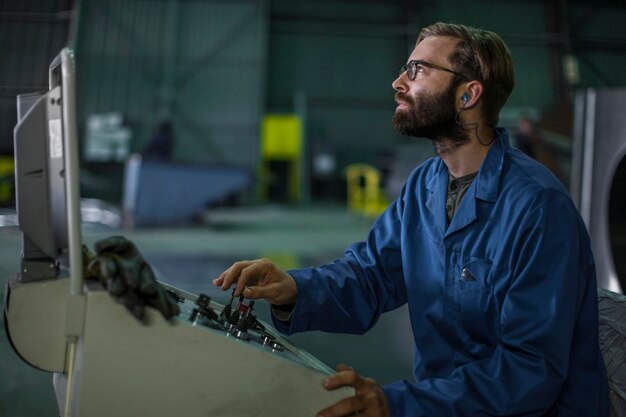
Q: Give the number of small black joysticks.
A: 3